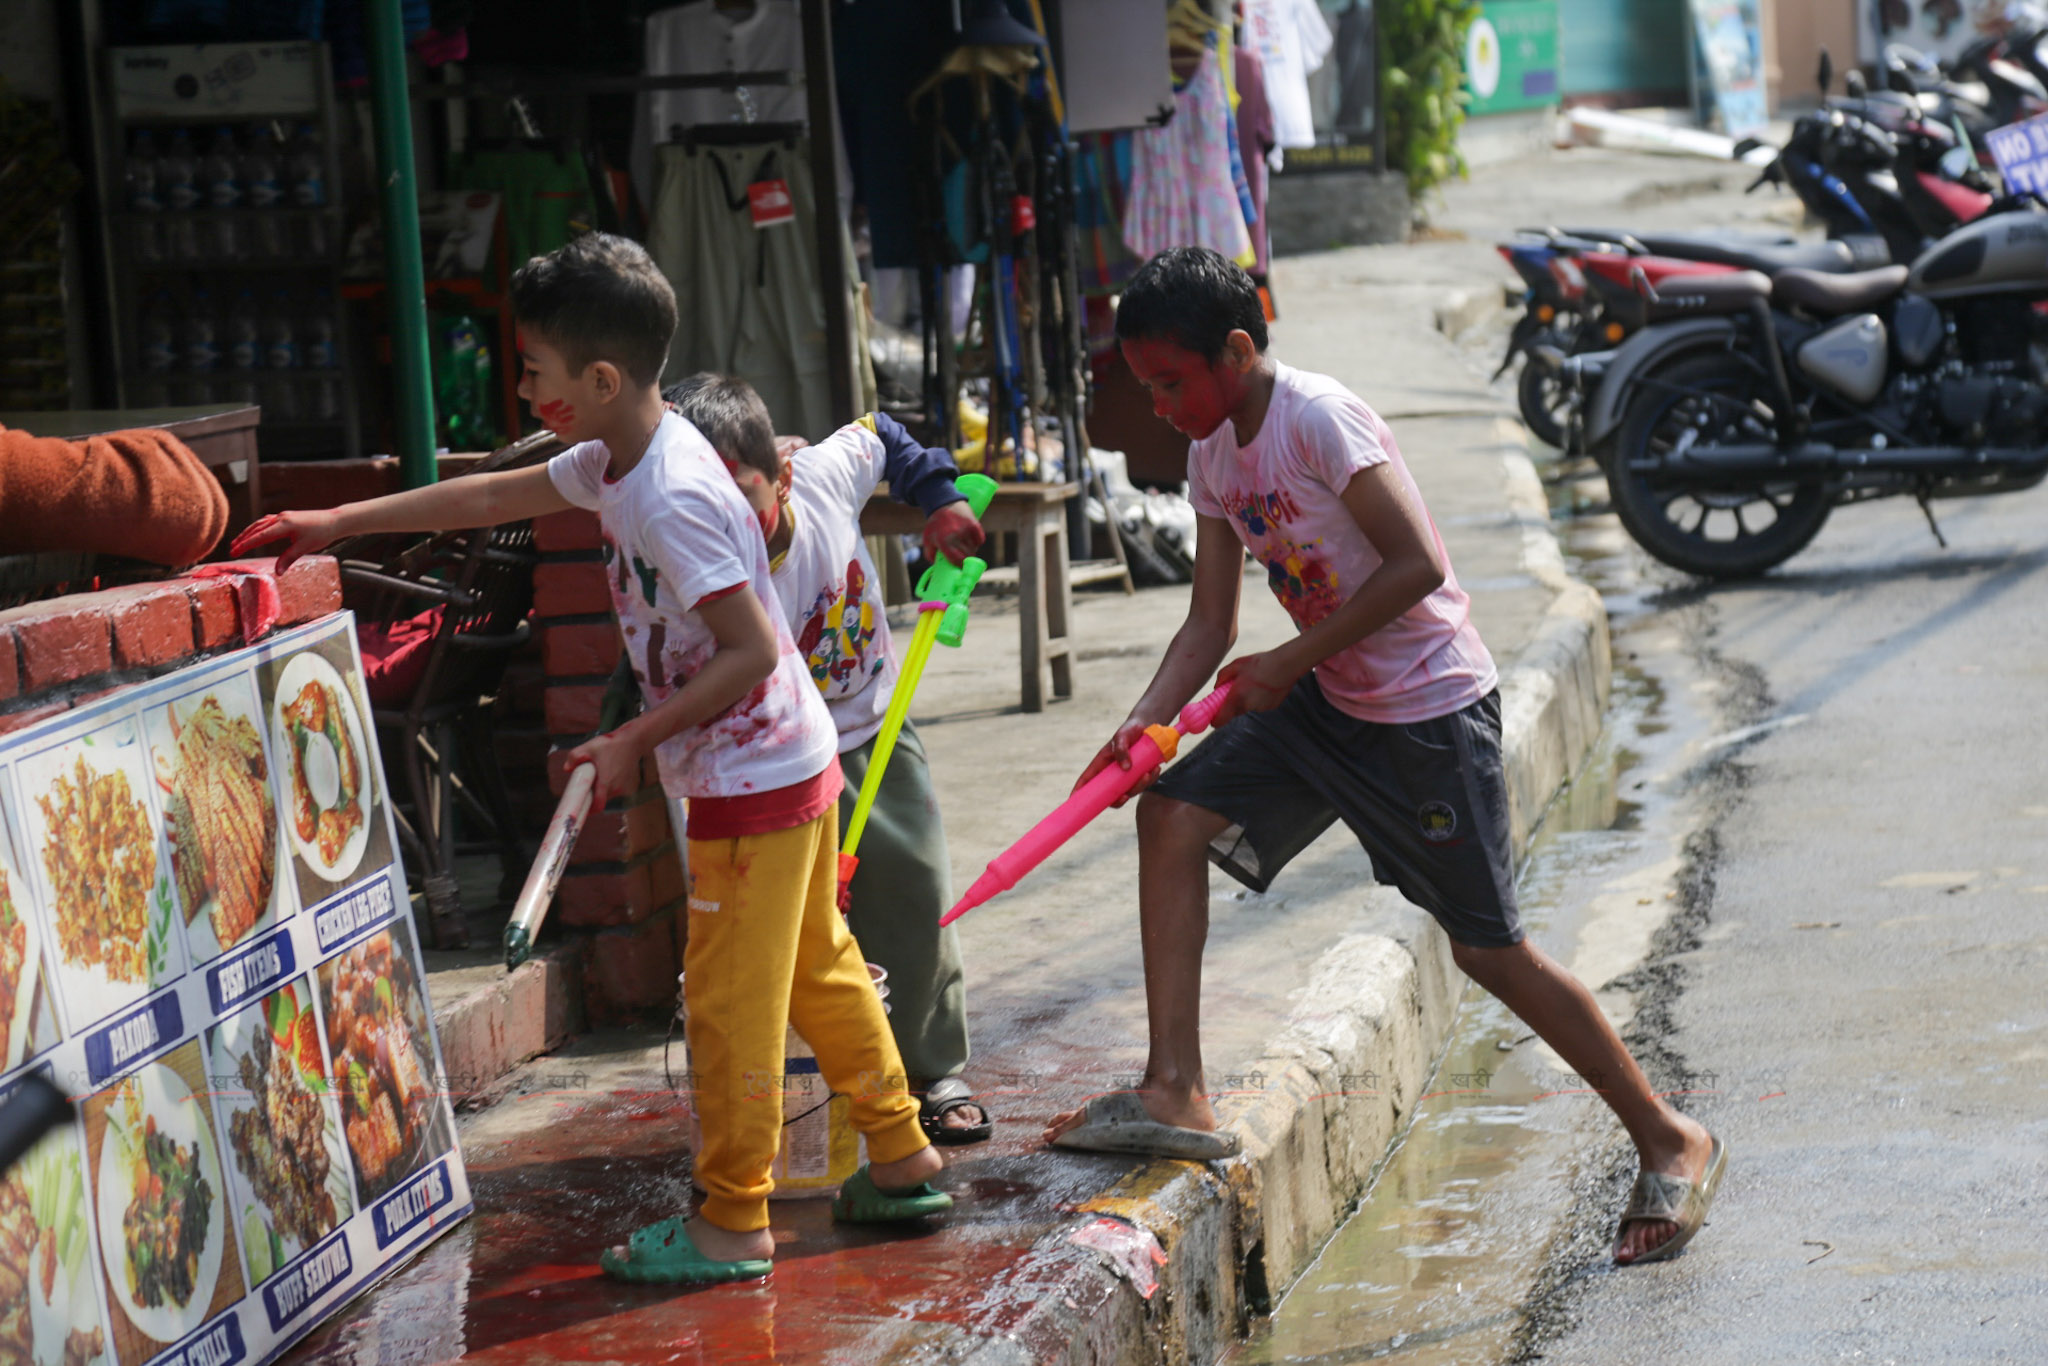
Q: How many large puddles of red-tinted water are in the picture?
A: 1